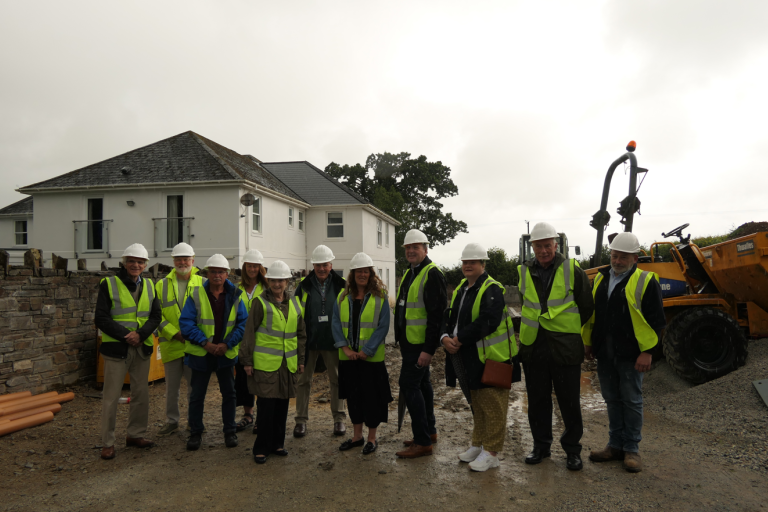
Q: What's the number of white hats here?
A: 11